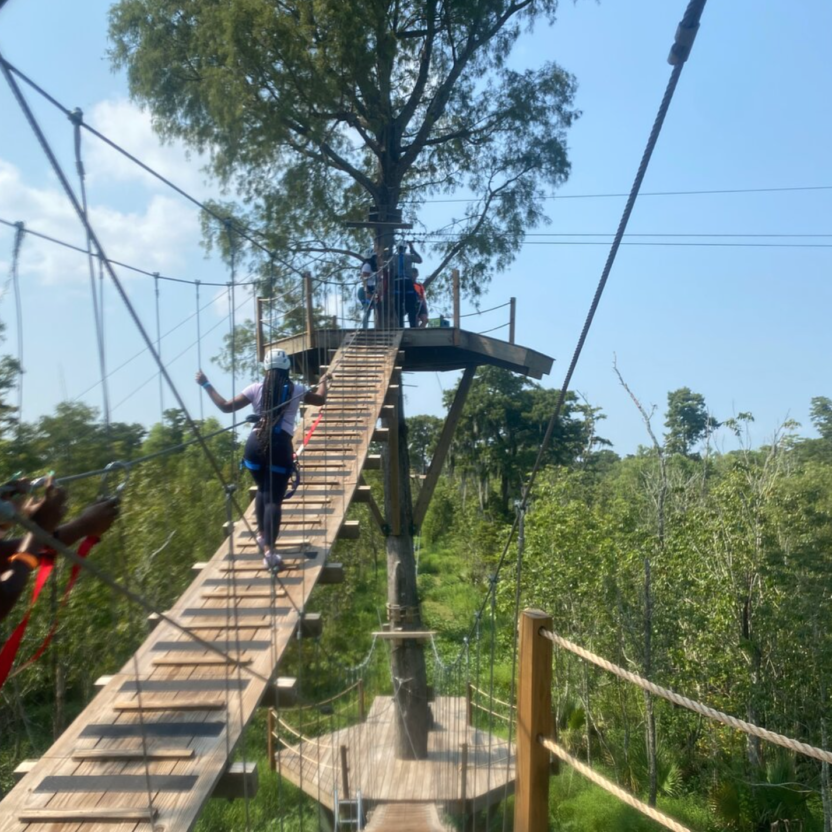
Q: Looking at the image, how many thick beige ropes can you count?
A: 2